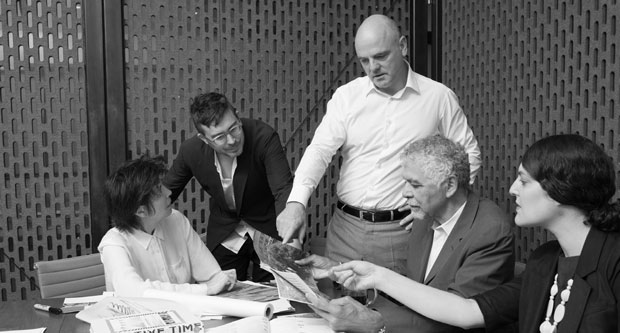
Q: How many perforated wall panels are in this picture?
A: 3